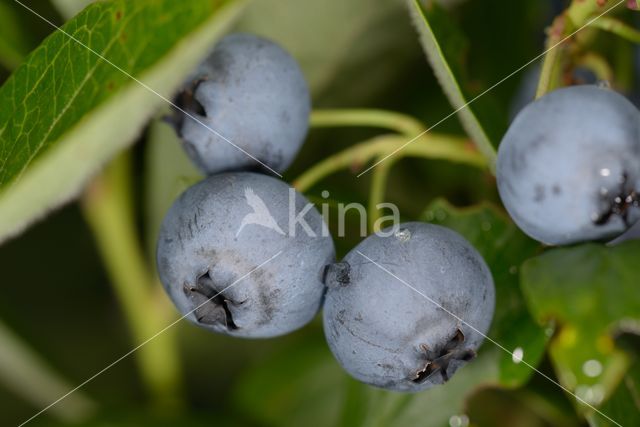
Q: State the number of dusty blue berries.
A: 4